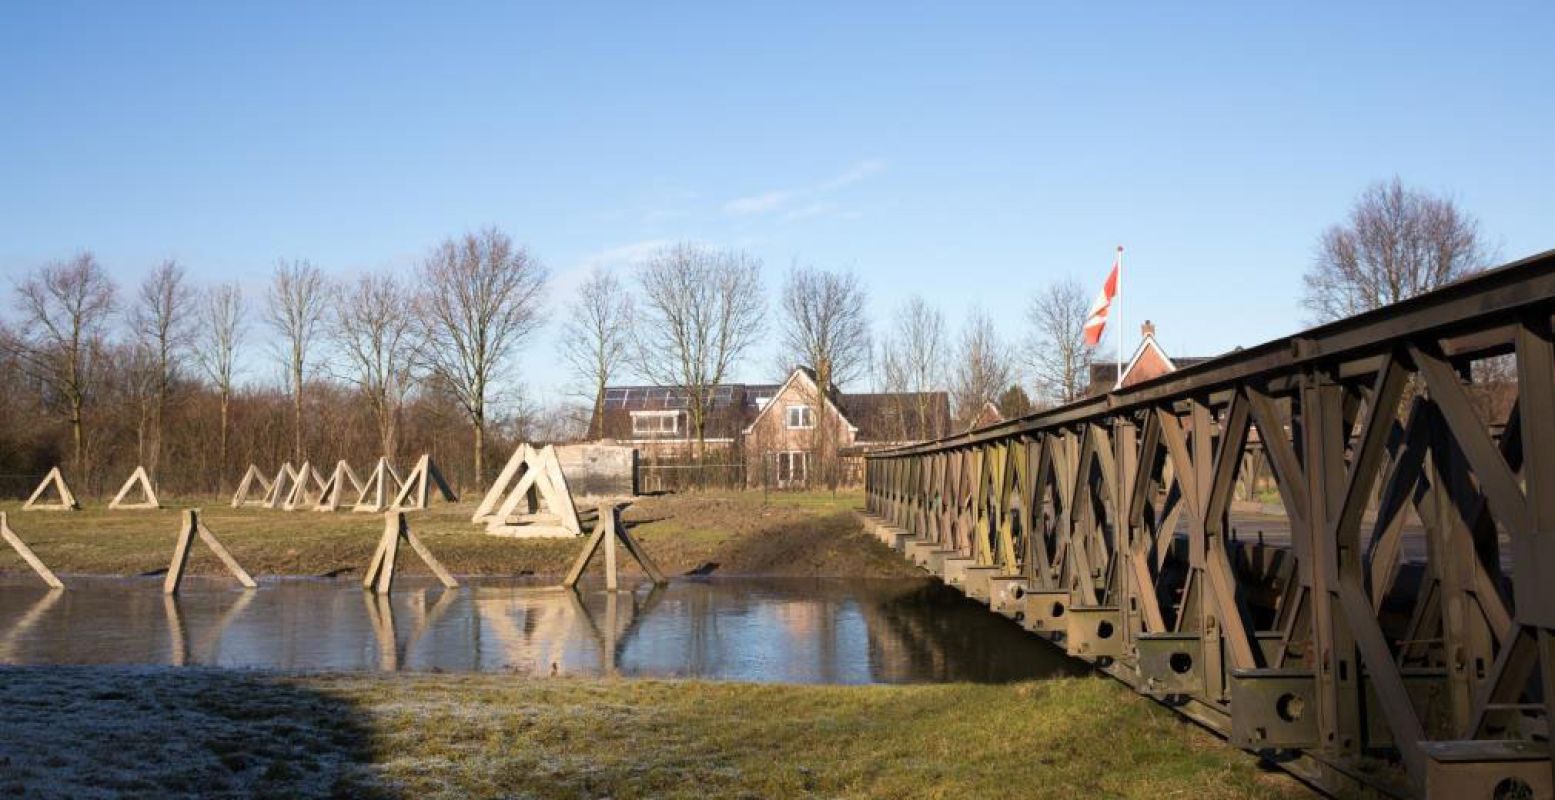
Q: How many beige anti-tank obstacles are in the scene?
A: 14